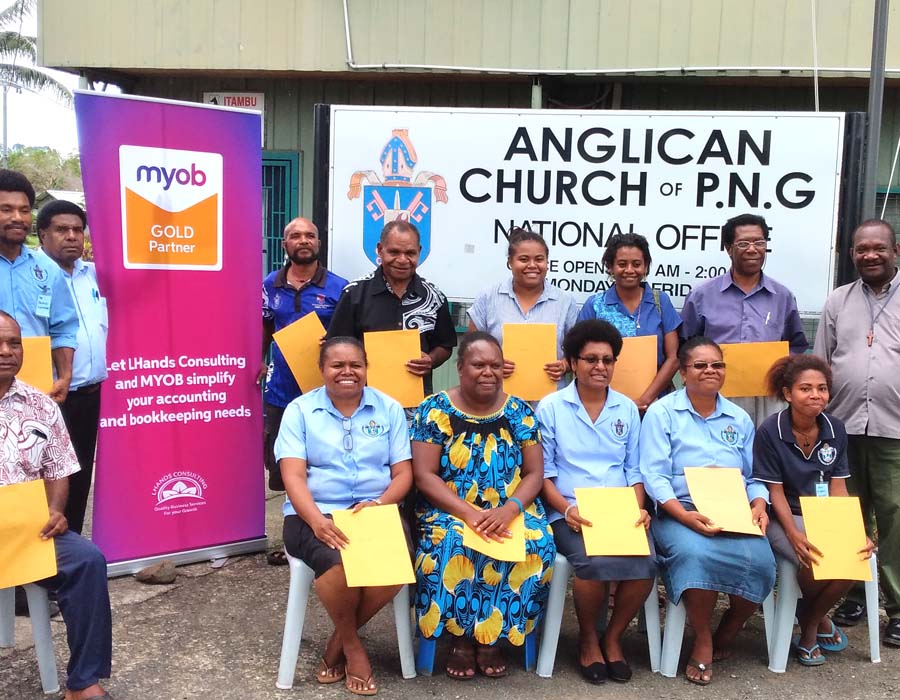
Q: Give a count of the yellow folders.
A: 12